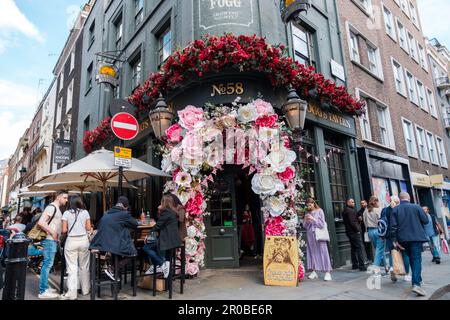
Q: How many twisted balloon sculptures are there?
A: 0